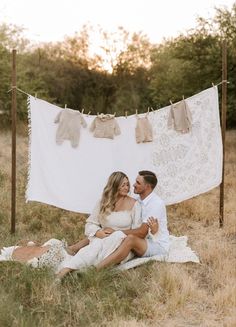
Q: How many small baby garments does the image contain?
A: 4